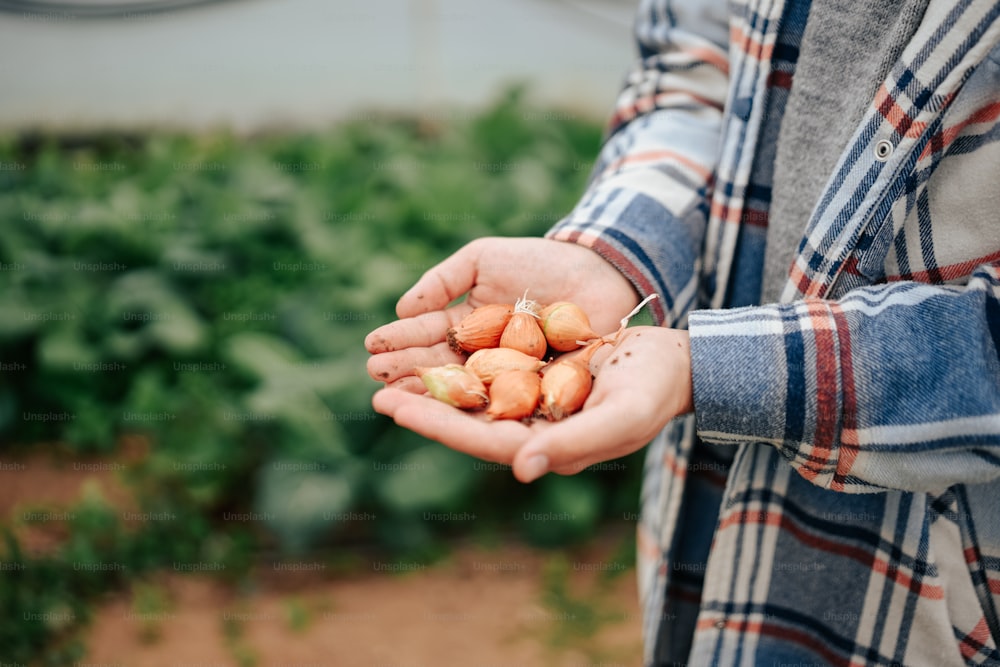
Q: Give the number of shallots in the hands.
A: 7